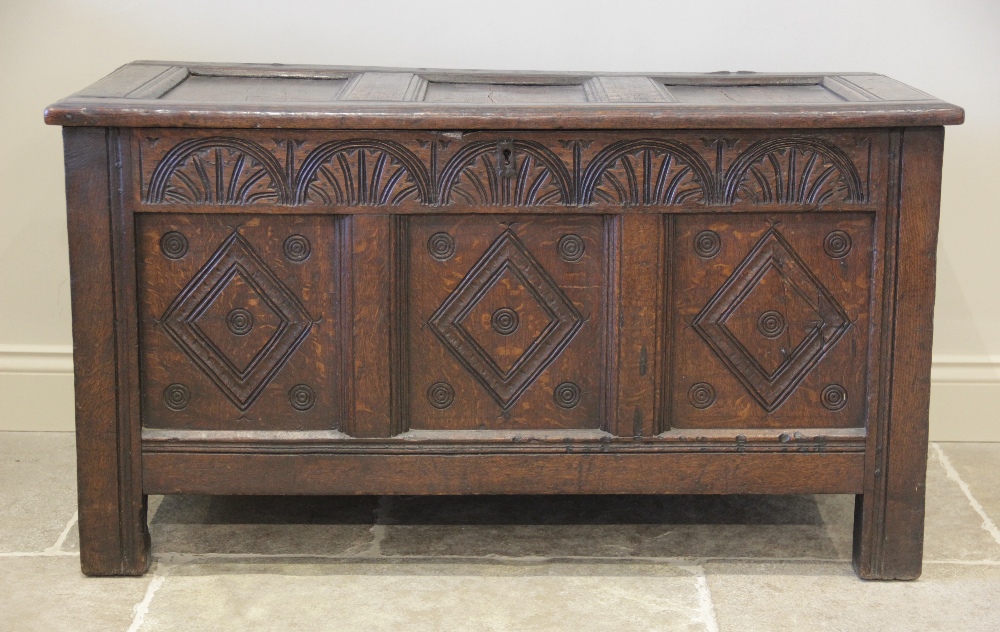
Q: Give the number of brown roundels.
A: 15